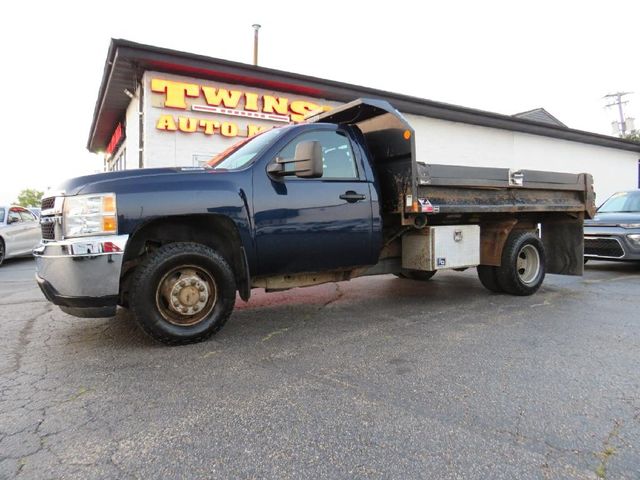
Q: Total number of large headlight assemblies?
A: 1